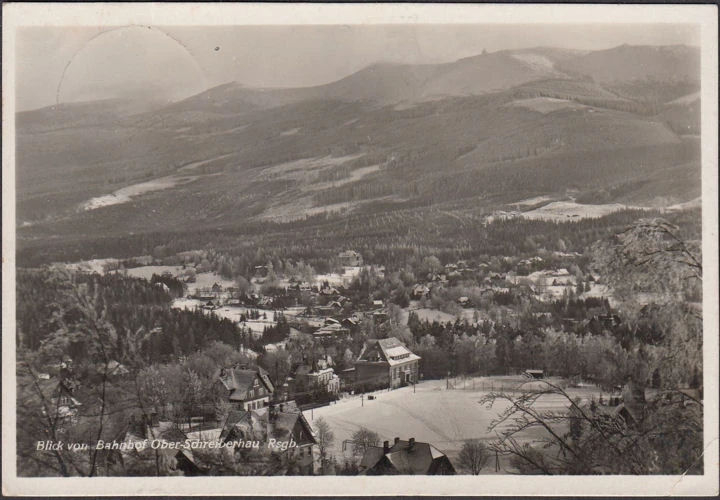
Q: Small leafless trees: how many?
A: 3